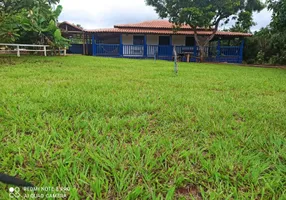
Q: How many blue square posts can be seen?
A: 7